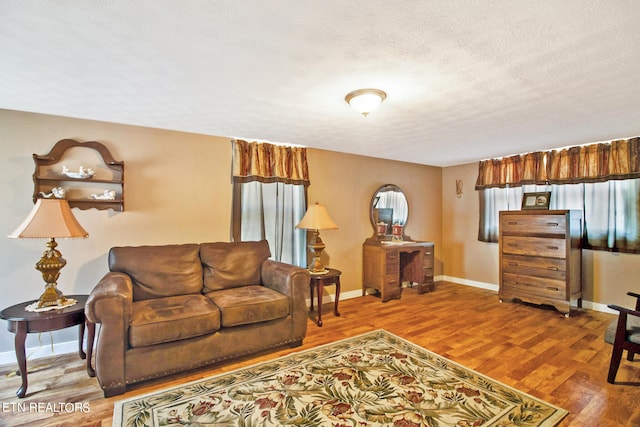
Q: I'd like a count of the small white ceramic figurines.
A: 3